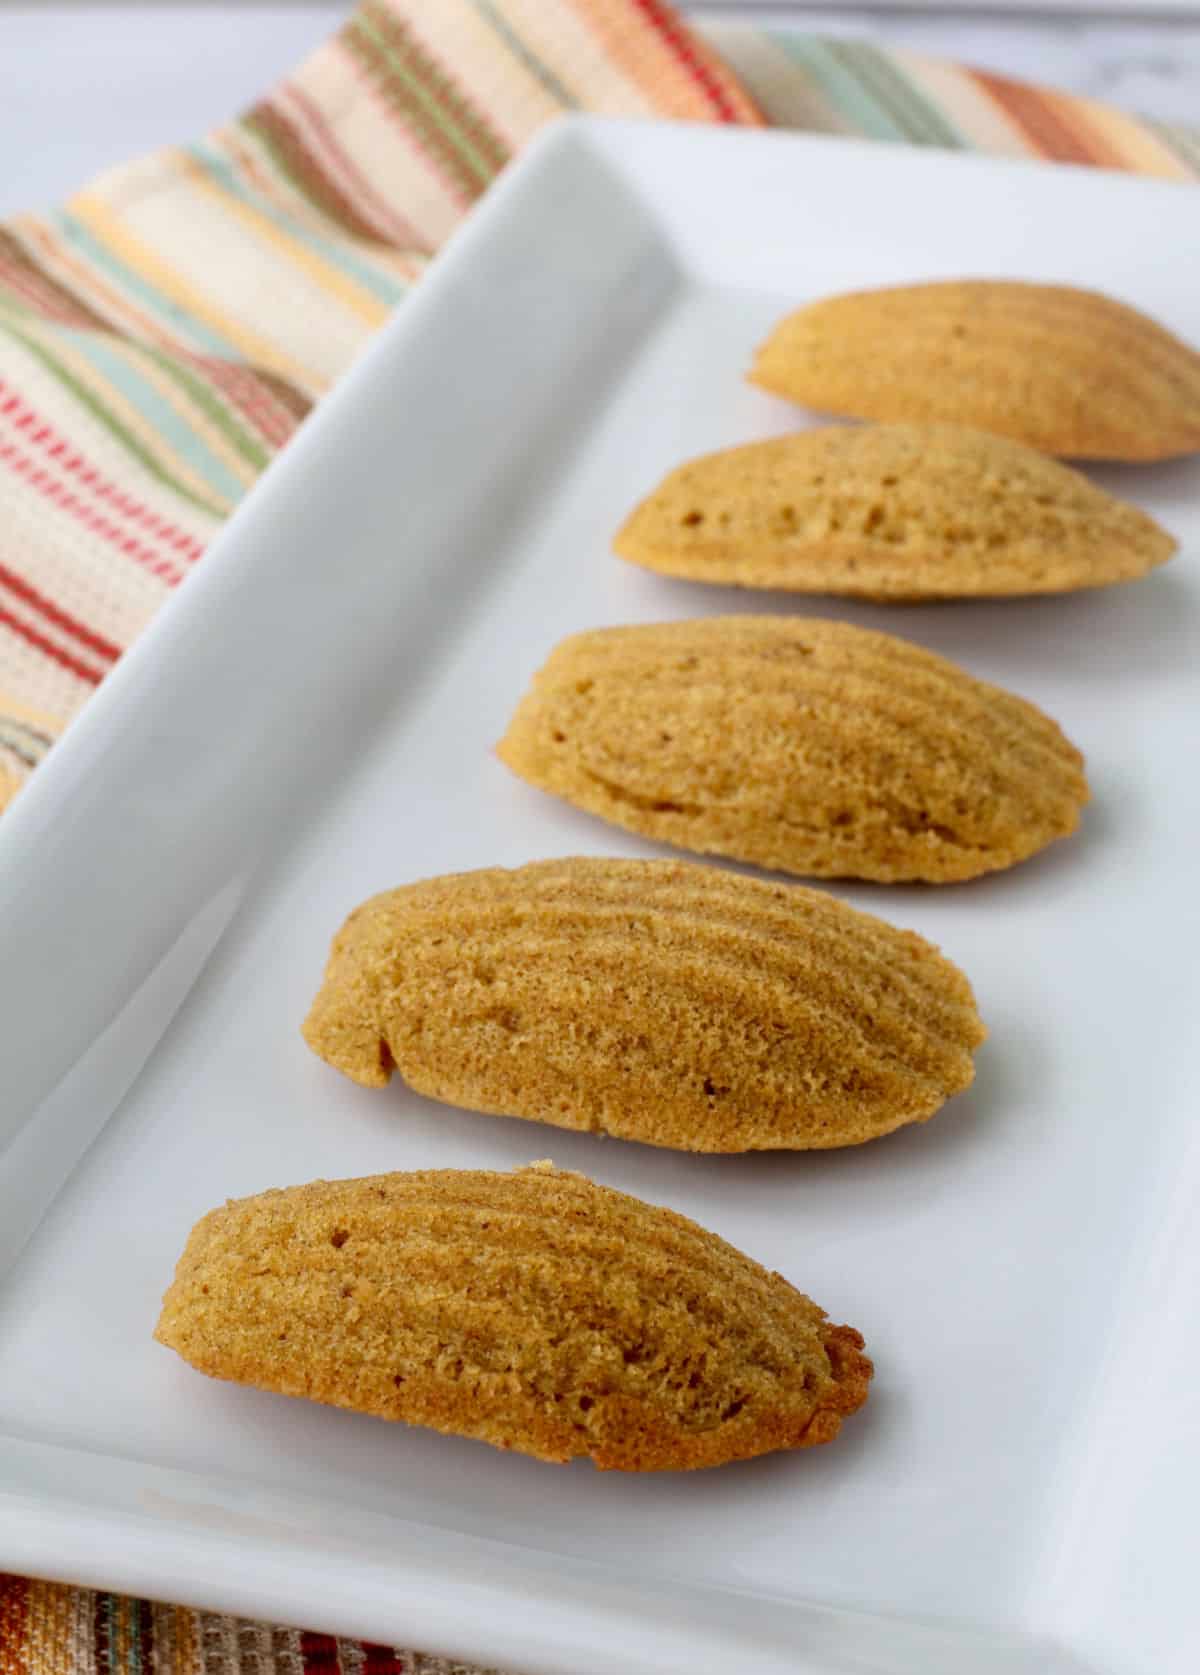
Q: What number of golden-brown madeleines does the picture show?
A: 5